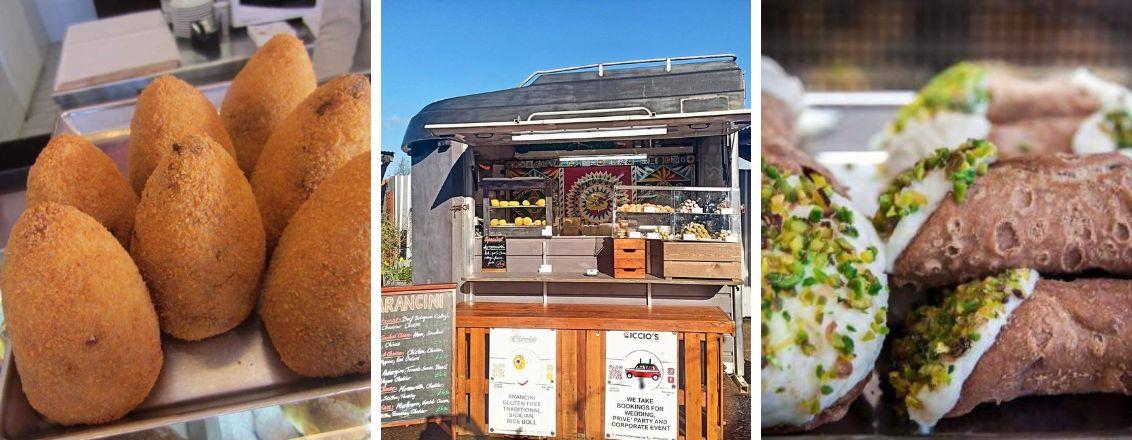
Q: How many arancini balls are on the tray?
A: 7